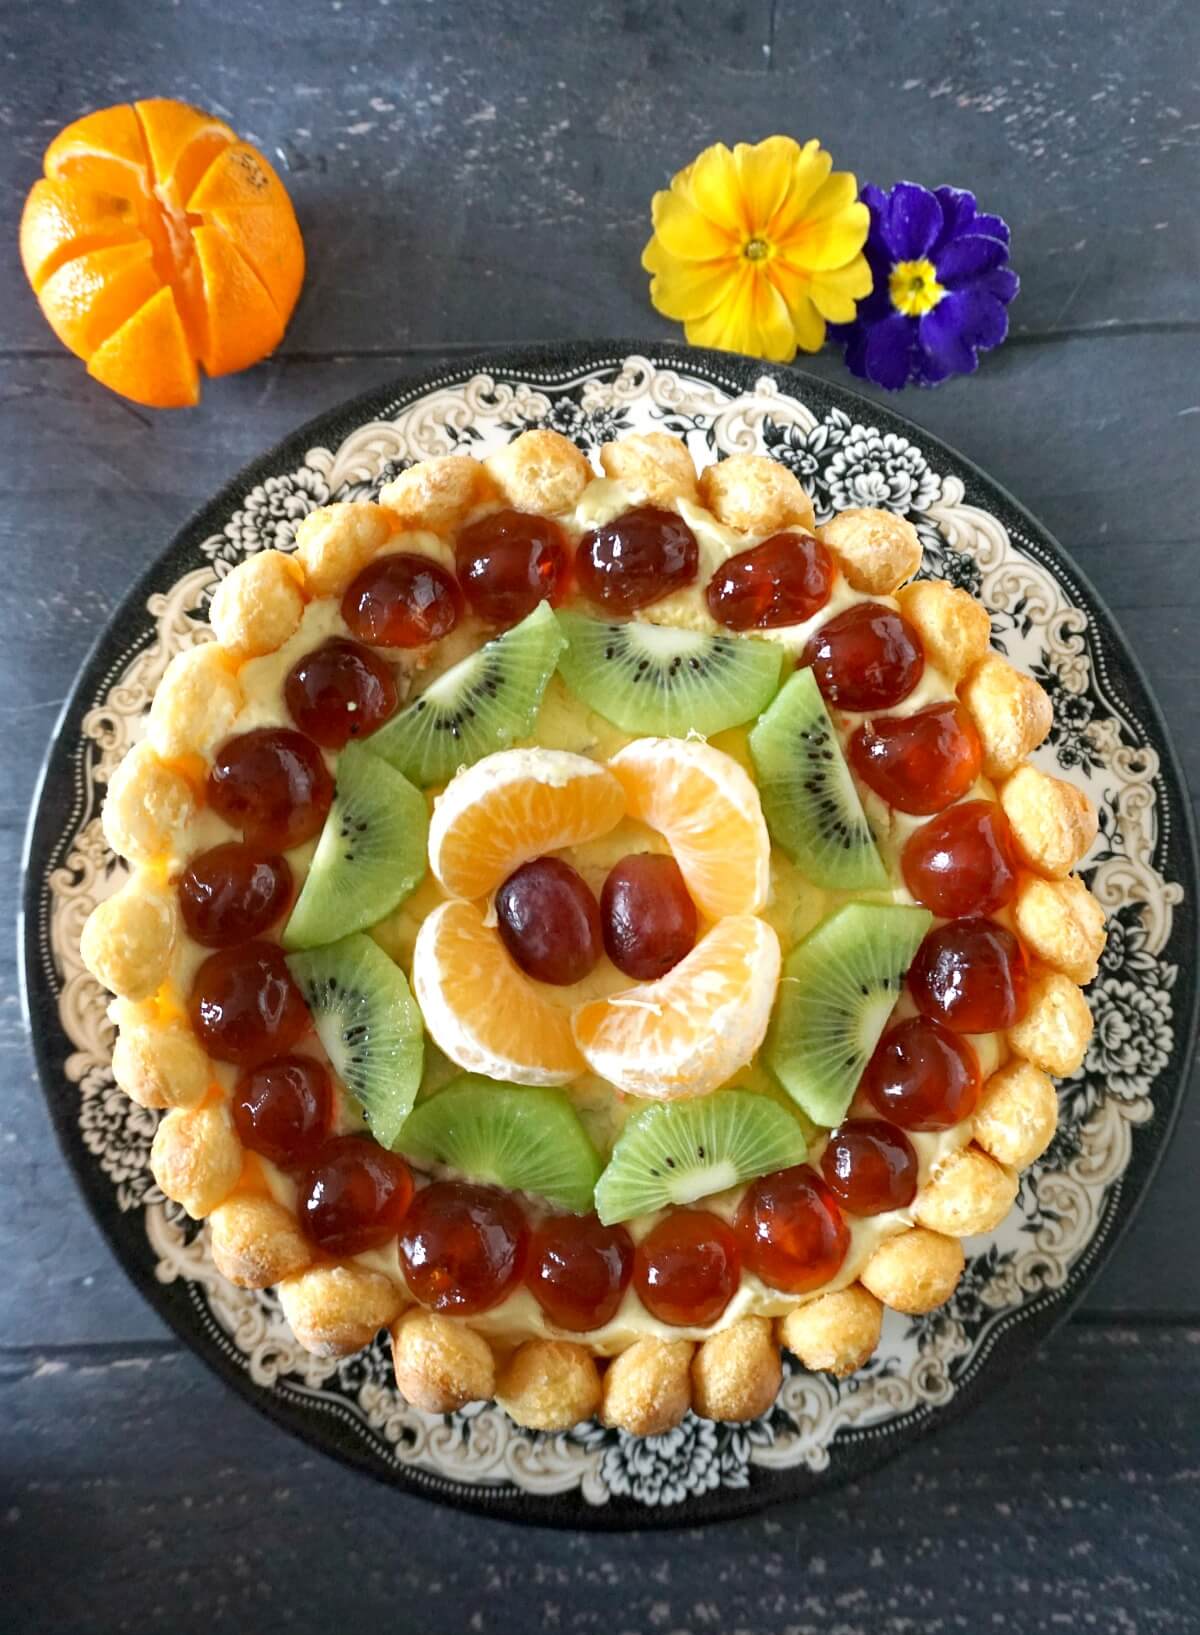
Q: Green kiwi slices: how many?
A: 8